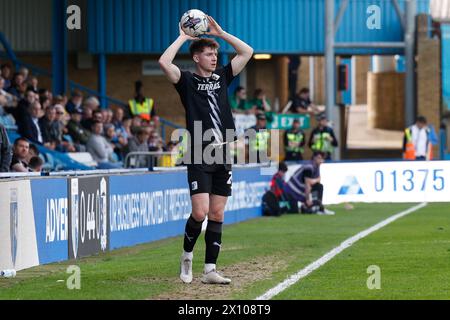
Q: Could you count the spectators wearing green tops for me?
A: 2